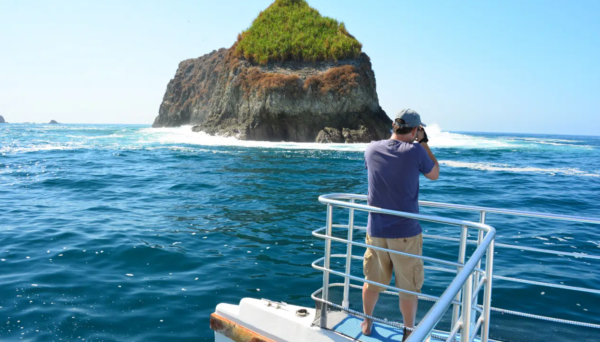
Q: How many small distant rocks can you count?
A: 2